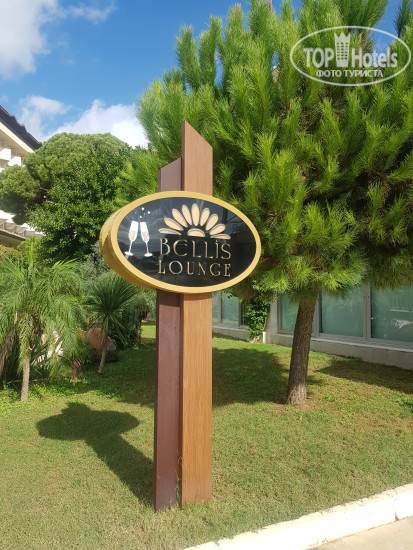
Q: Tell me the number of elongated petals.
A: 9